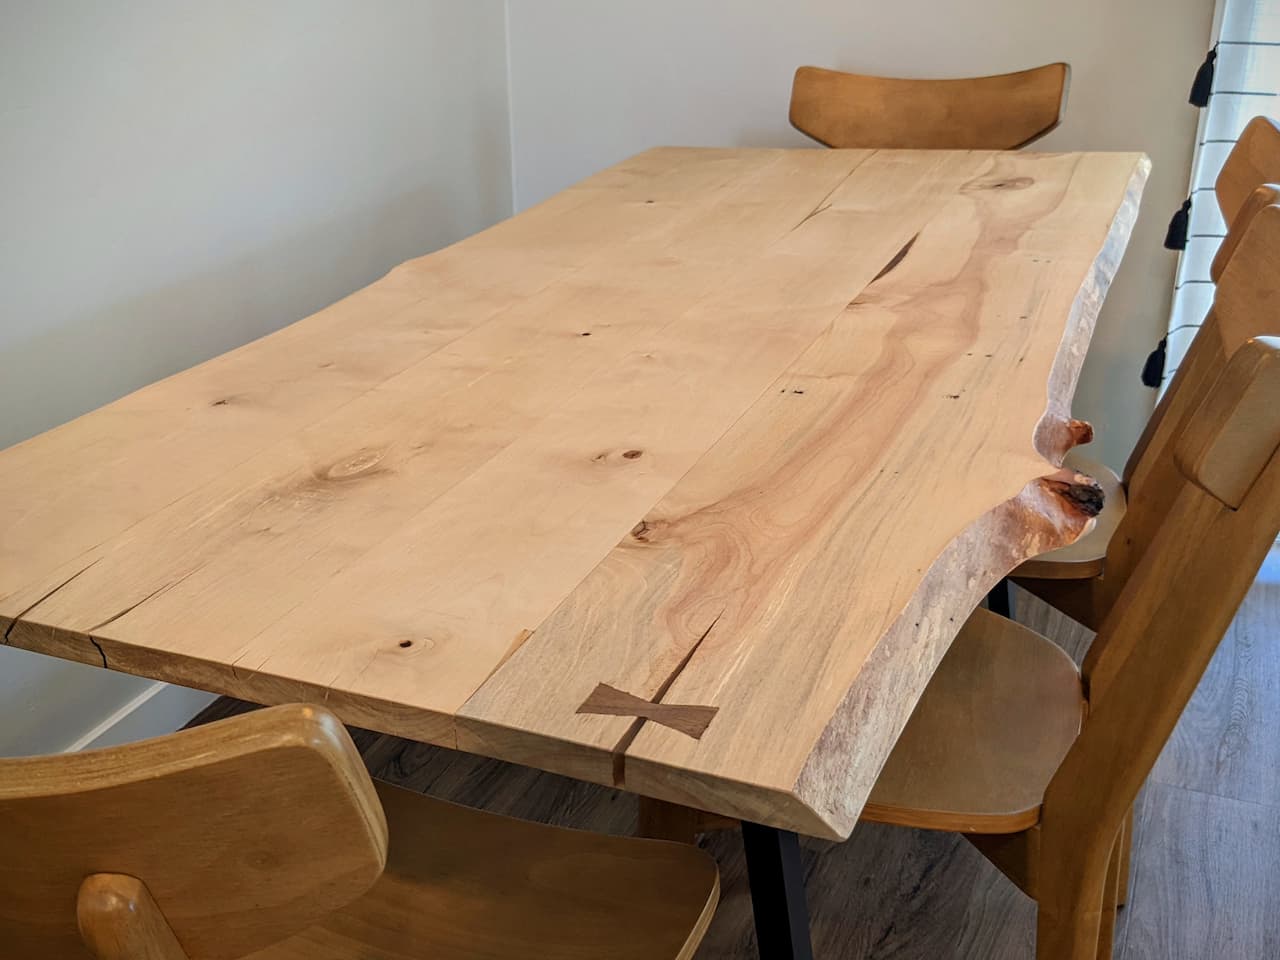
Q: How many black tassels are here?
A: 3